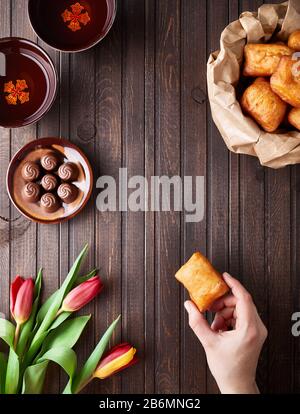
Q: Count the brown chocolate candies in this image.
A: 7